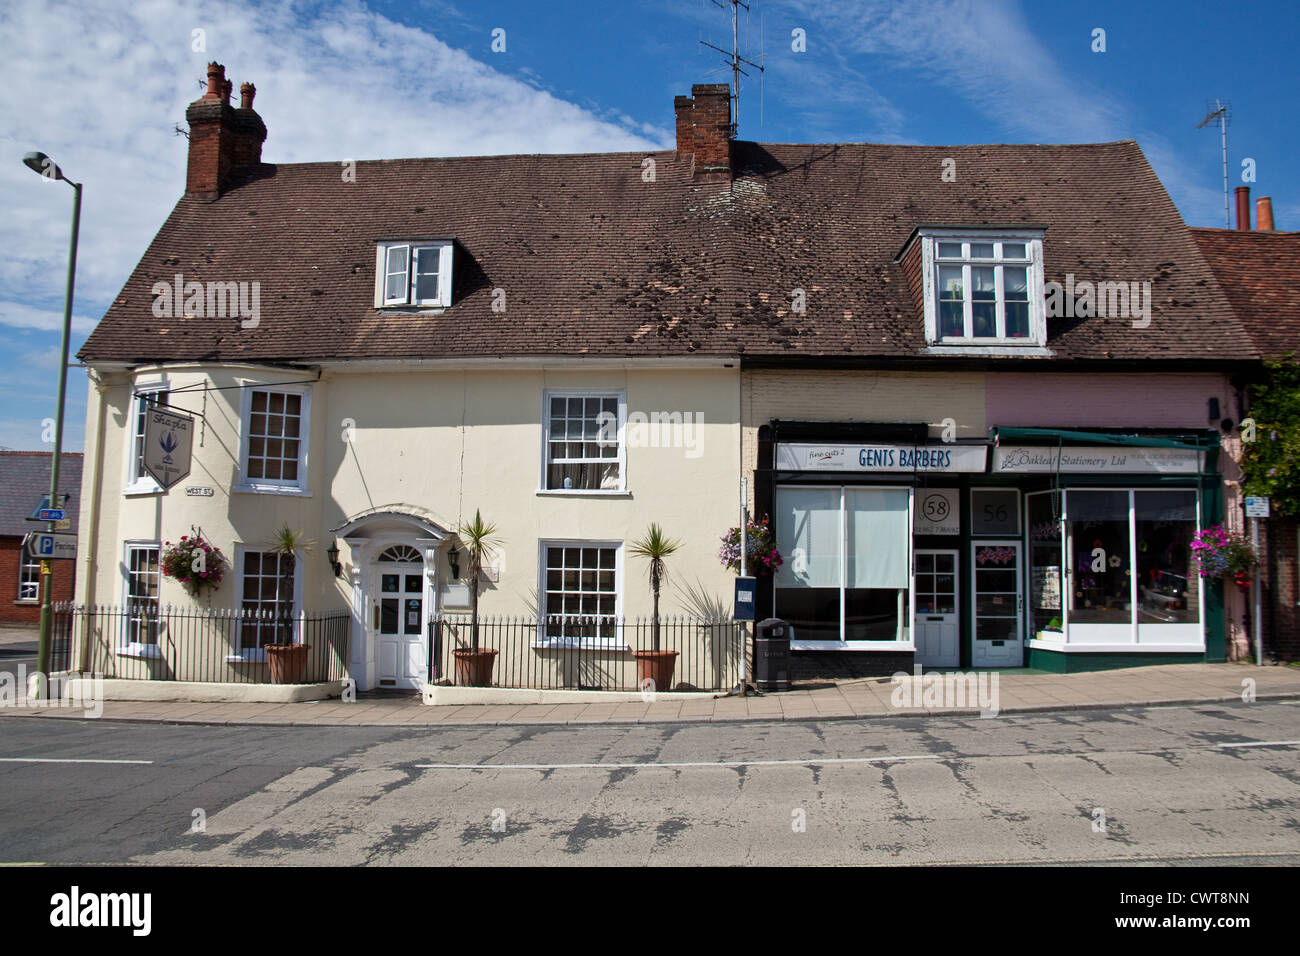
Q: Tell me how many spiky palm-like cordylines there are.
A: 3